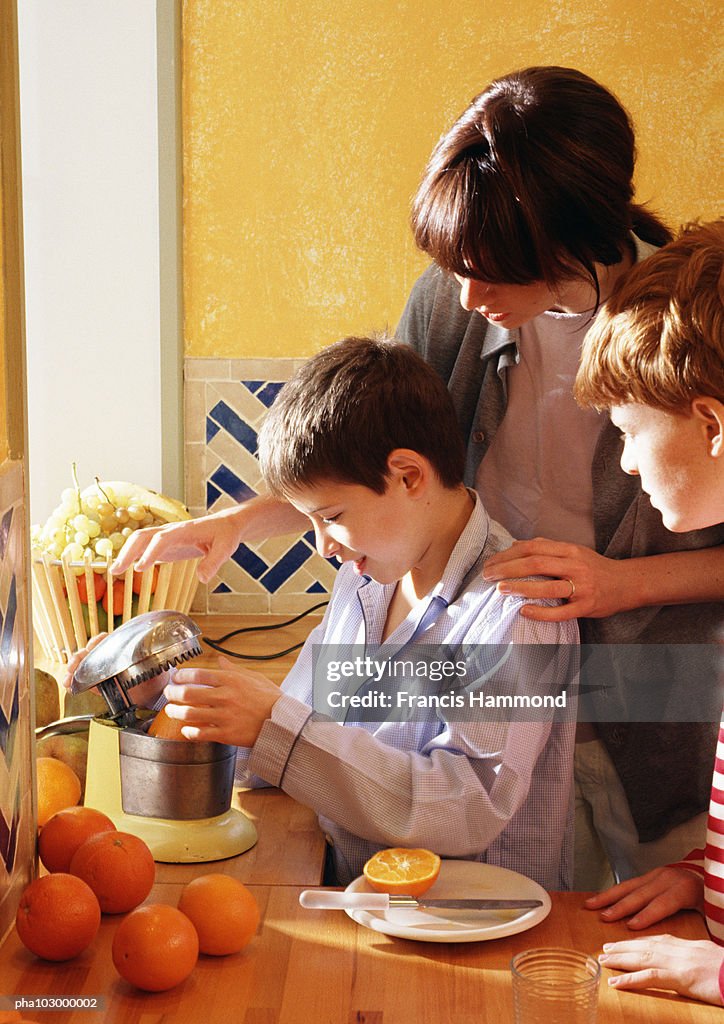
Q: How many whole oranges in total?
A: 6